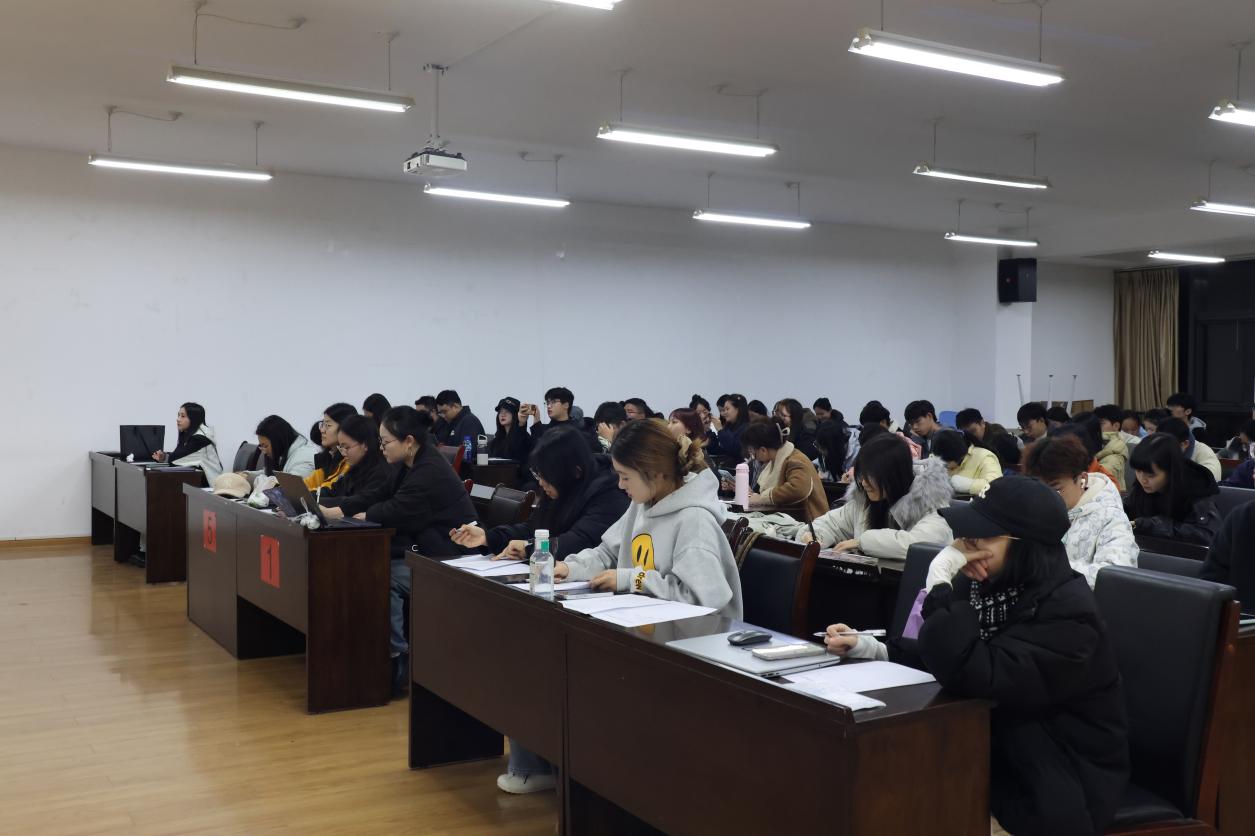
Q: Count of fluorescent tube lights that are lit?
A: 12